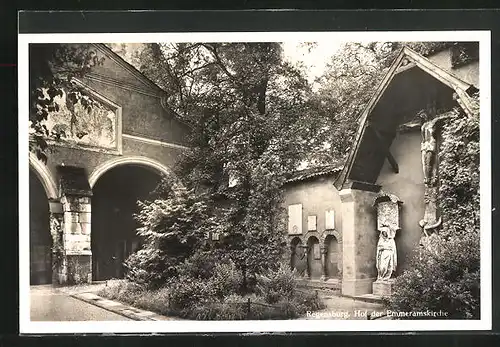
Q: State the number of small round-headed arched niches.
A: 3